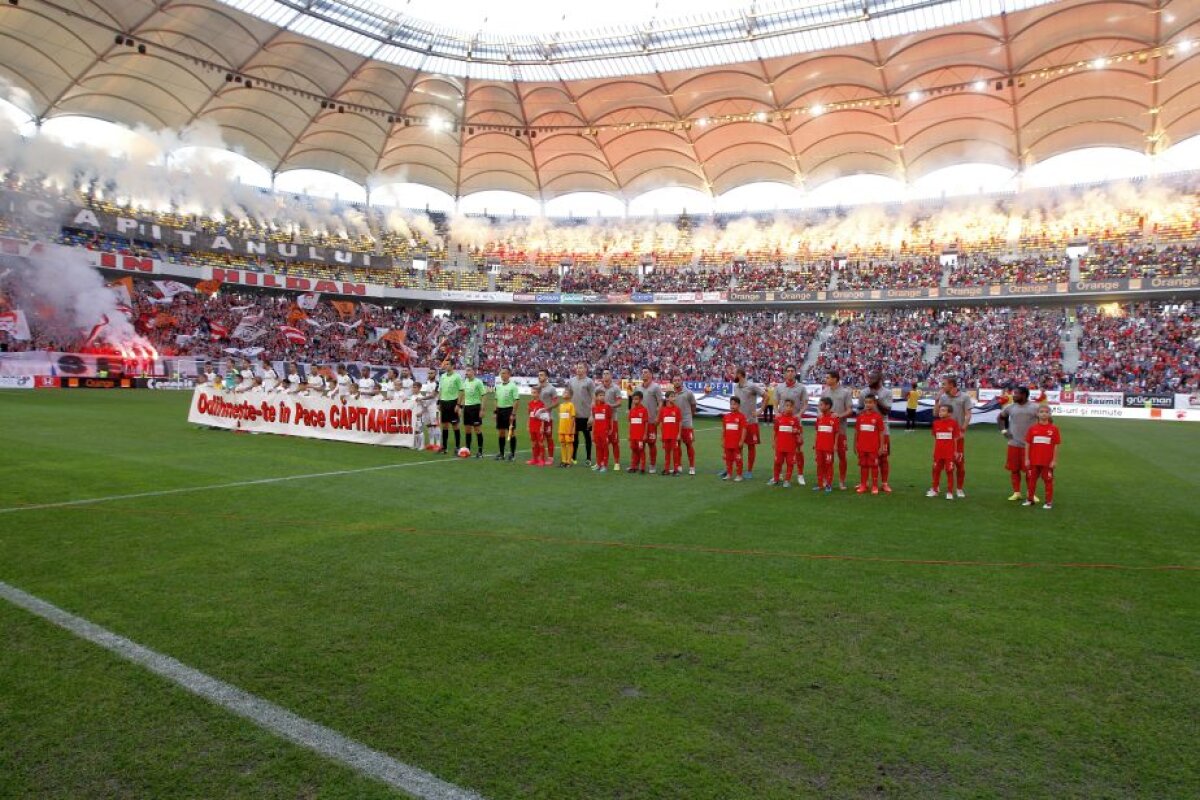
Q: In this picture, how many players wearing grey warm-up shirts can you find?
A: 11